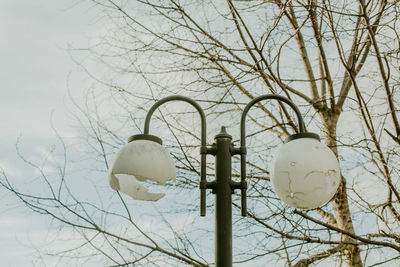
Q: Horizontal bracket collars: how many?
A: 4